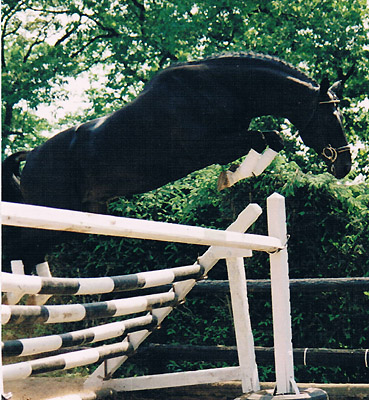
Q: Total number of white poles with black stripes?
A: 4